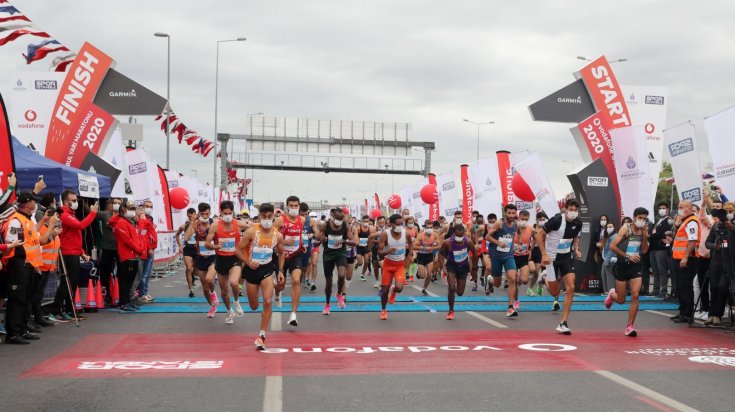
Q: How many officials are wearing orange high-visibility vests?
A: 3